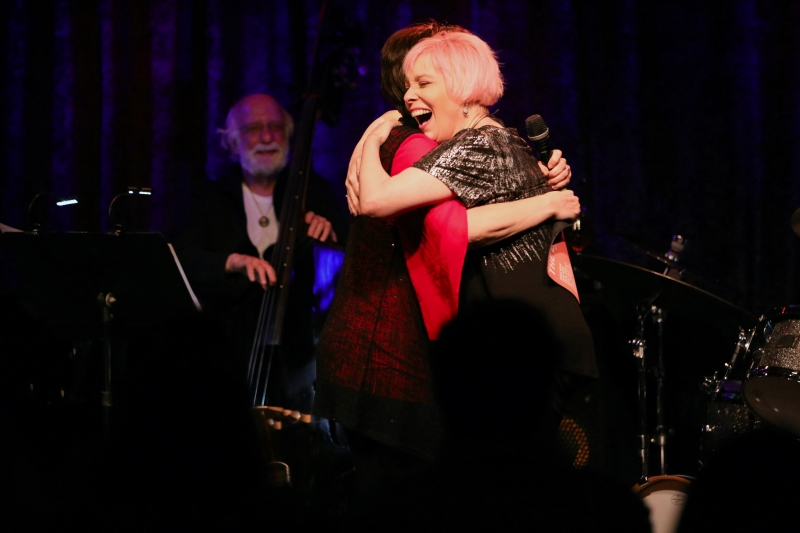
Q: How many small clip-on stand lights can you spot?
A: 2